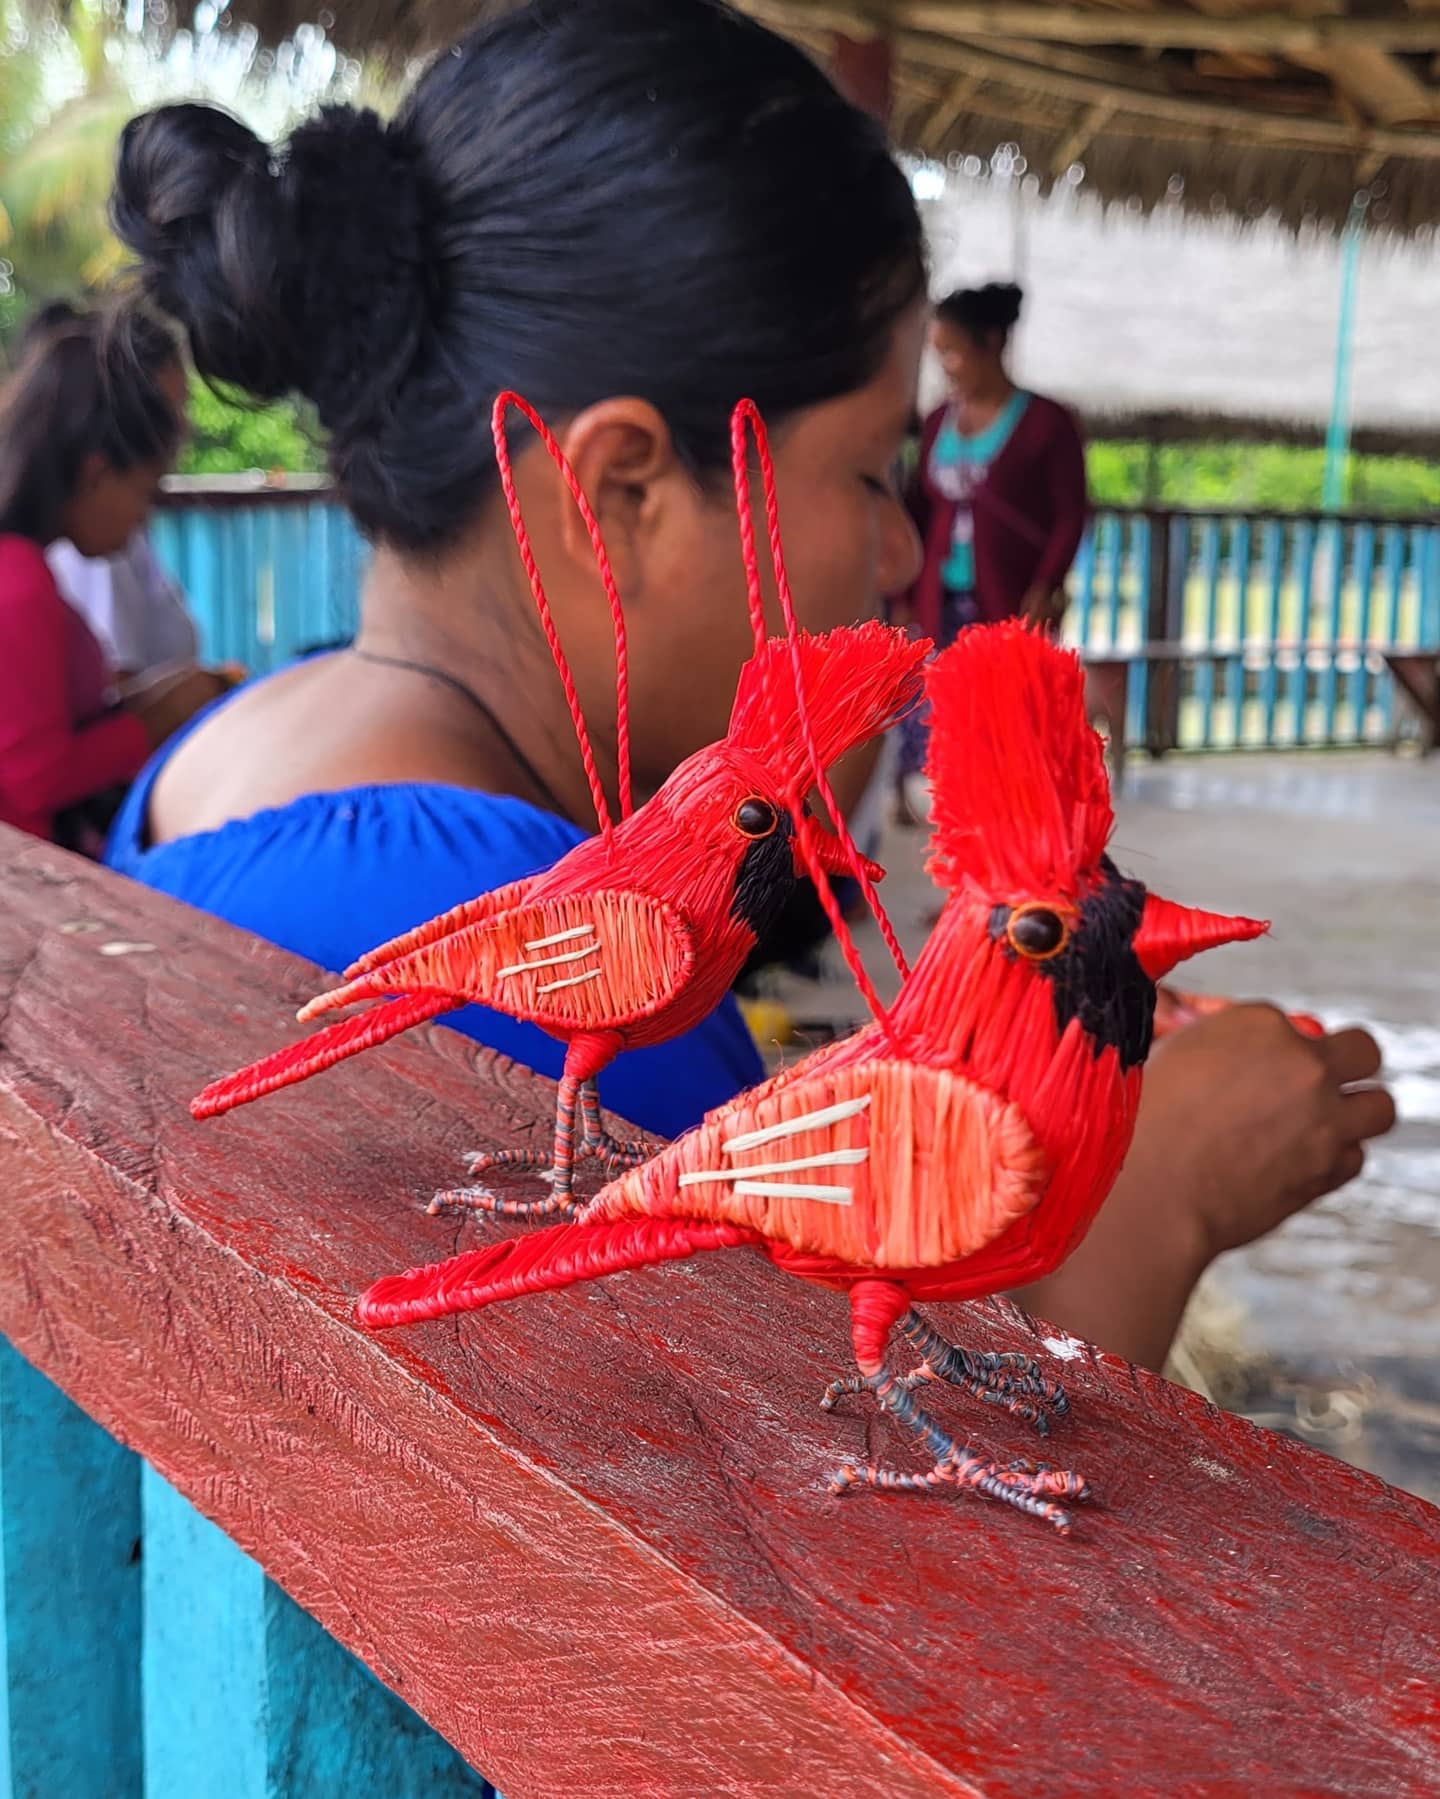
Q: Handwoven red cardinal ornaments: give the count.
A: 2